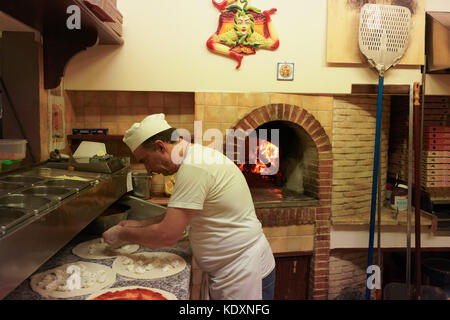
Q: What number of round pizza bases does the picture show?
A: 4